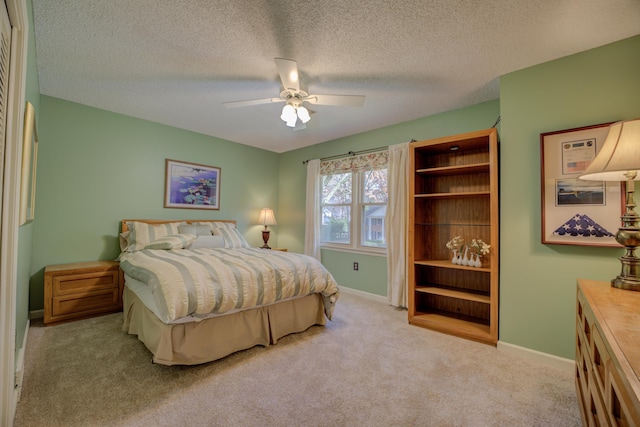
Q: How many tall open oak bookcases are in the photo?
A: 1